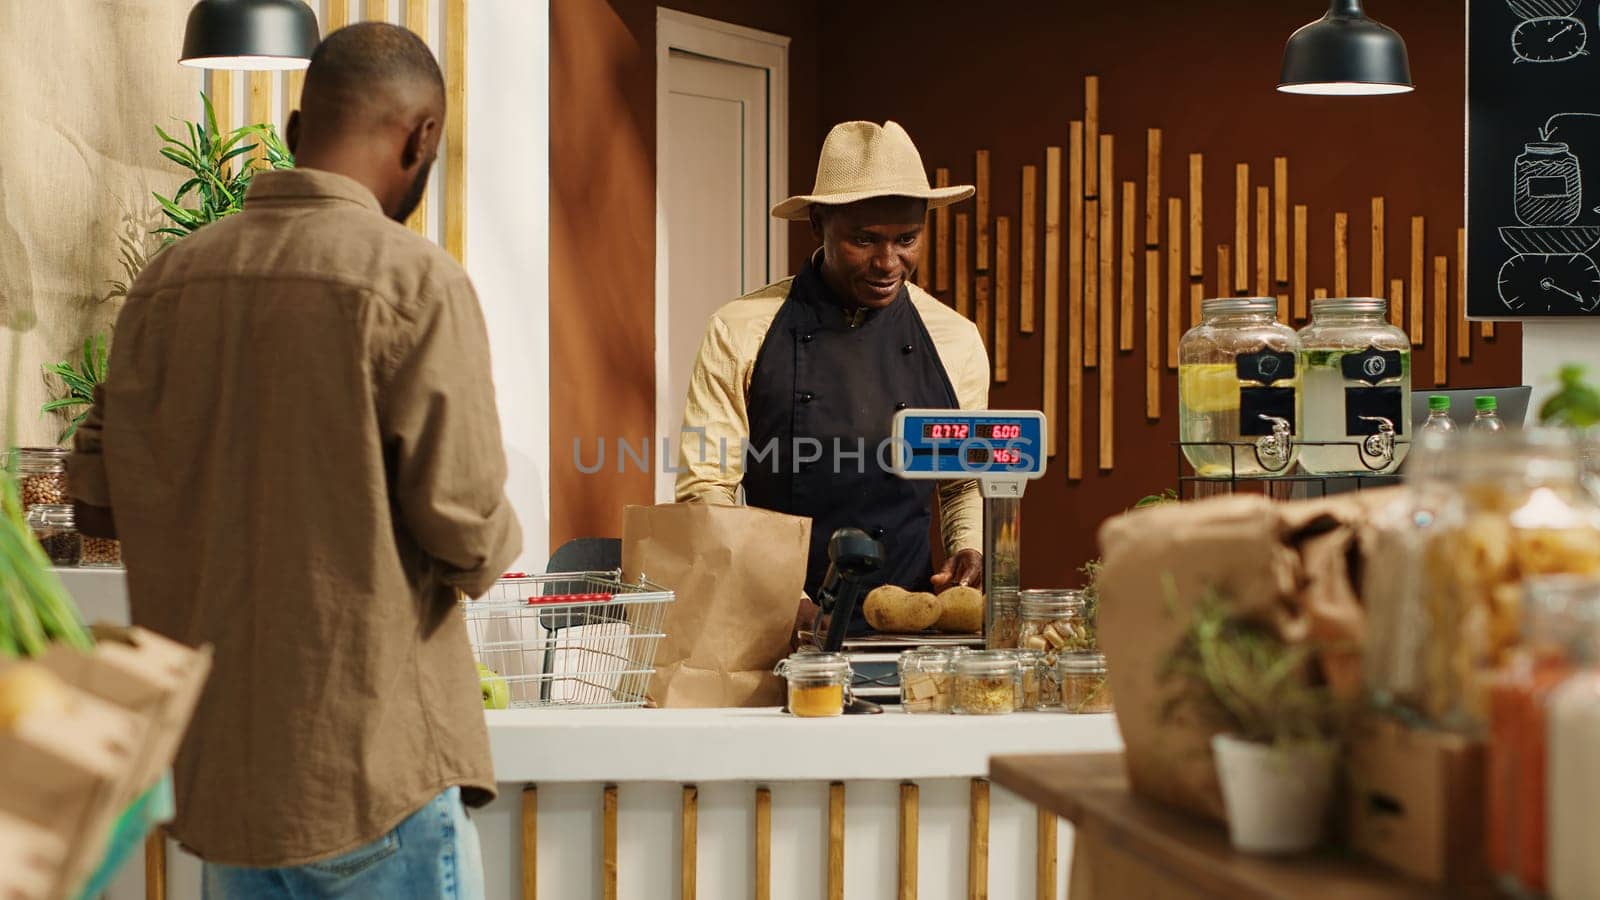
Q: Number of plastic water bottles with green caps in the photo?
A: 2